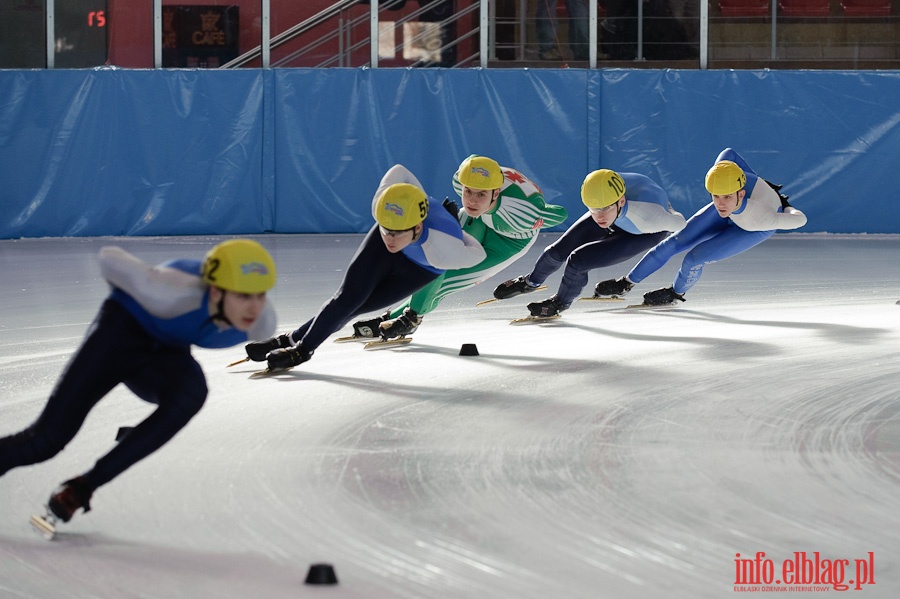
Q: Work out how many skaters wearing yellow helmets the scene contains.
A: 5